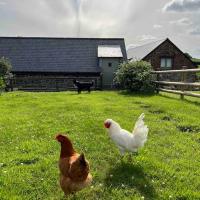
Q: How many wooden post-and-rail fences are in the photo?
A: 1